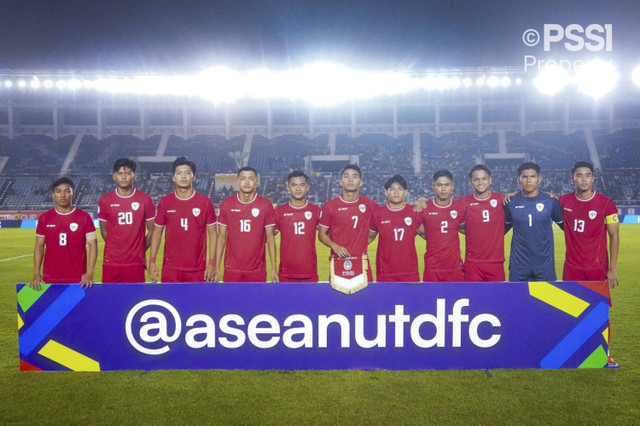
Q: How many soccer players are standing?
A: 11